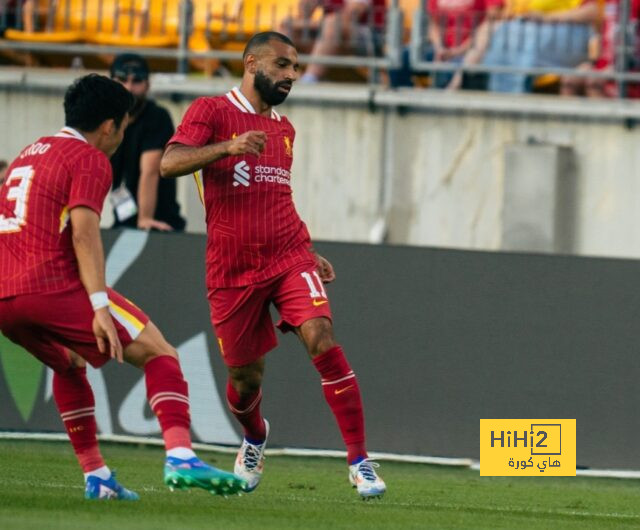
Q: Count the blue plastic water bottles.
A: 0